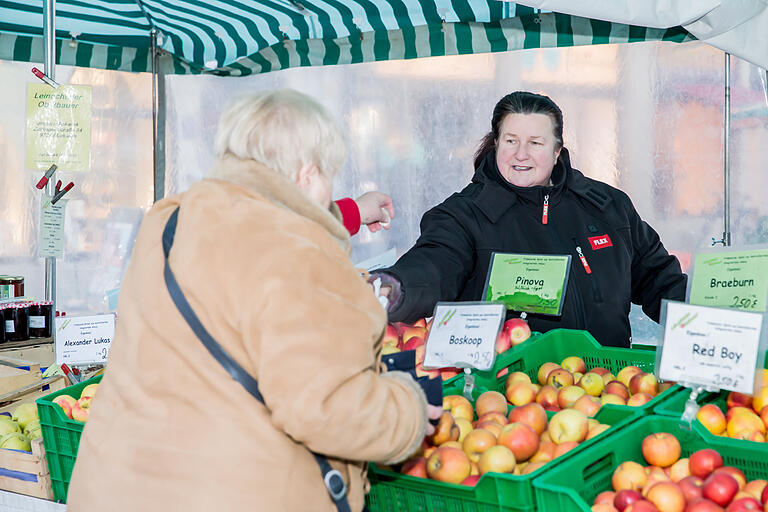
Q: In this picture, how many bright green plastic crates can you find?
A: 6